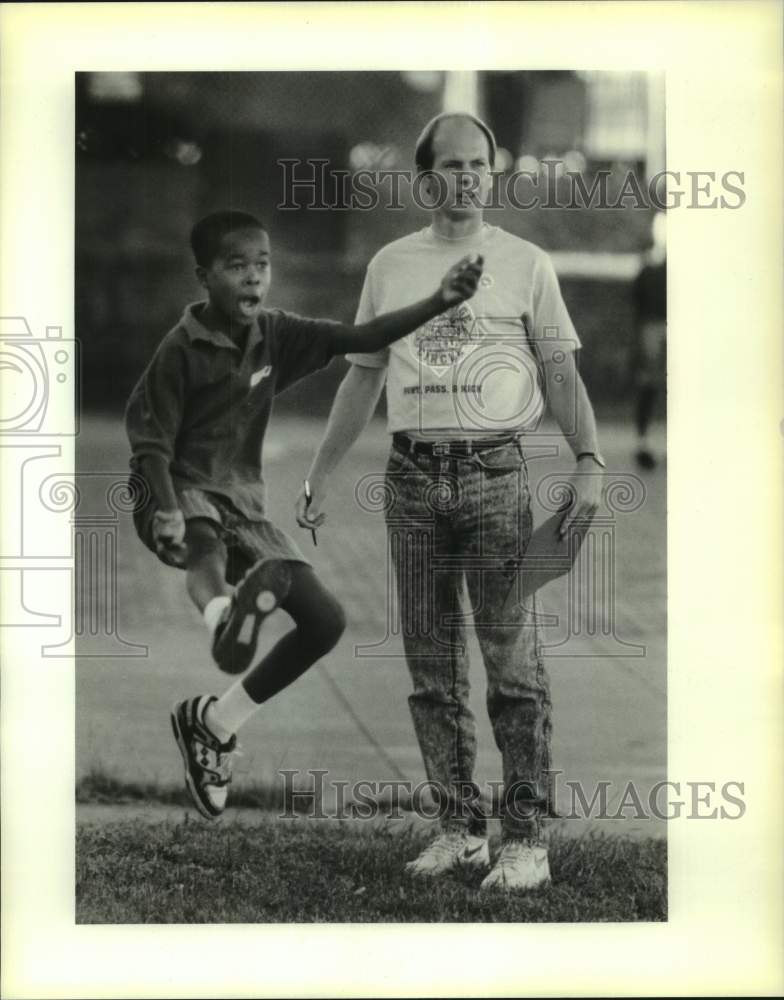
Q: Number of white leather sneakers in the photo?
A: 2